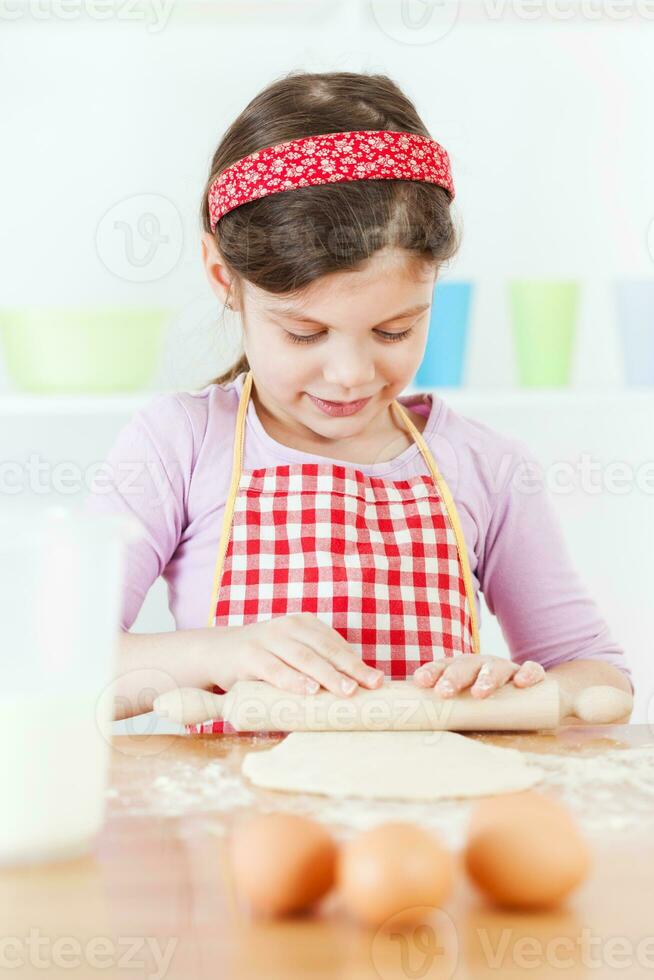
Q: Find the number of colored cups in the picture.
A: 3